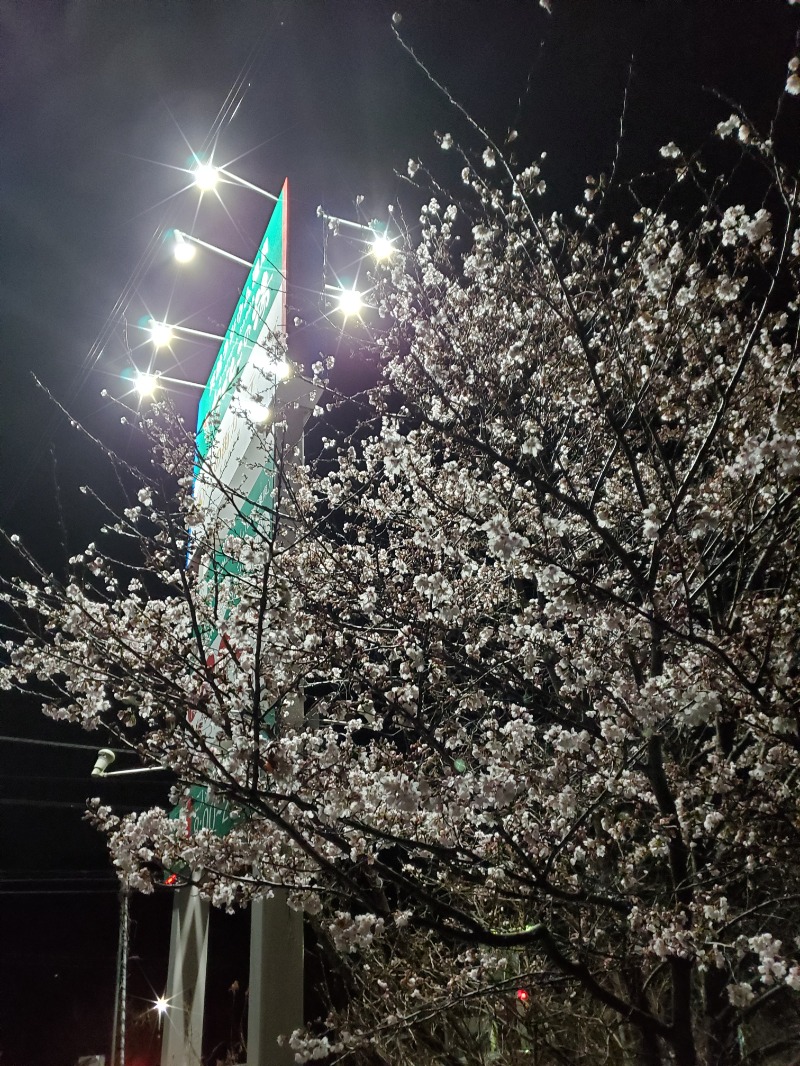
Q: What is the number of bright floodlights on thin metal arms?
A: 6